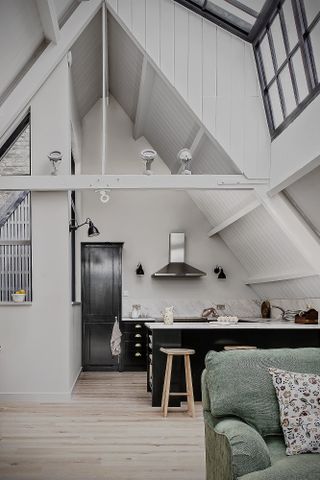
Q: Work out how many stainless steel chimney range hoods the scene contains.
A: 1